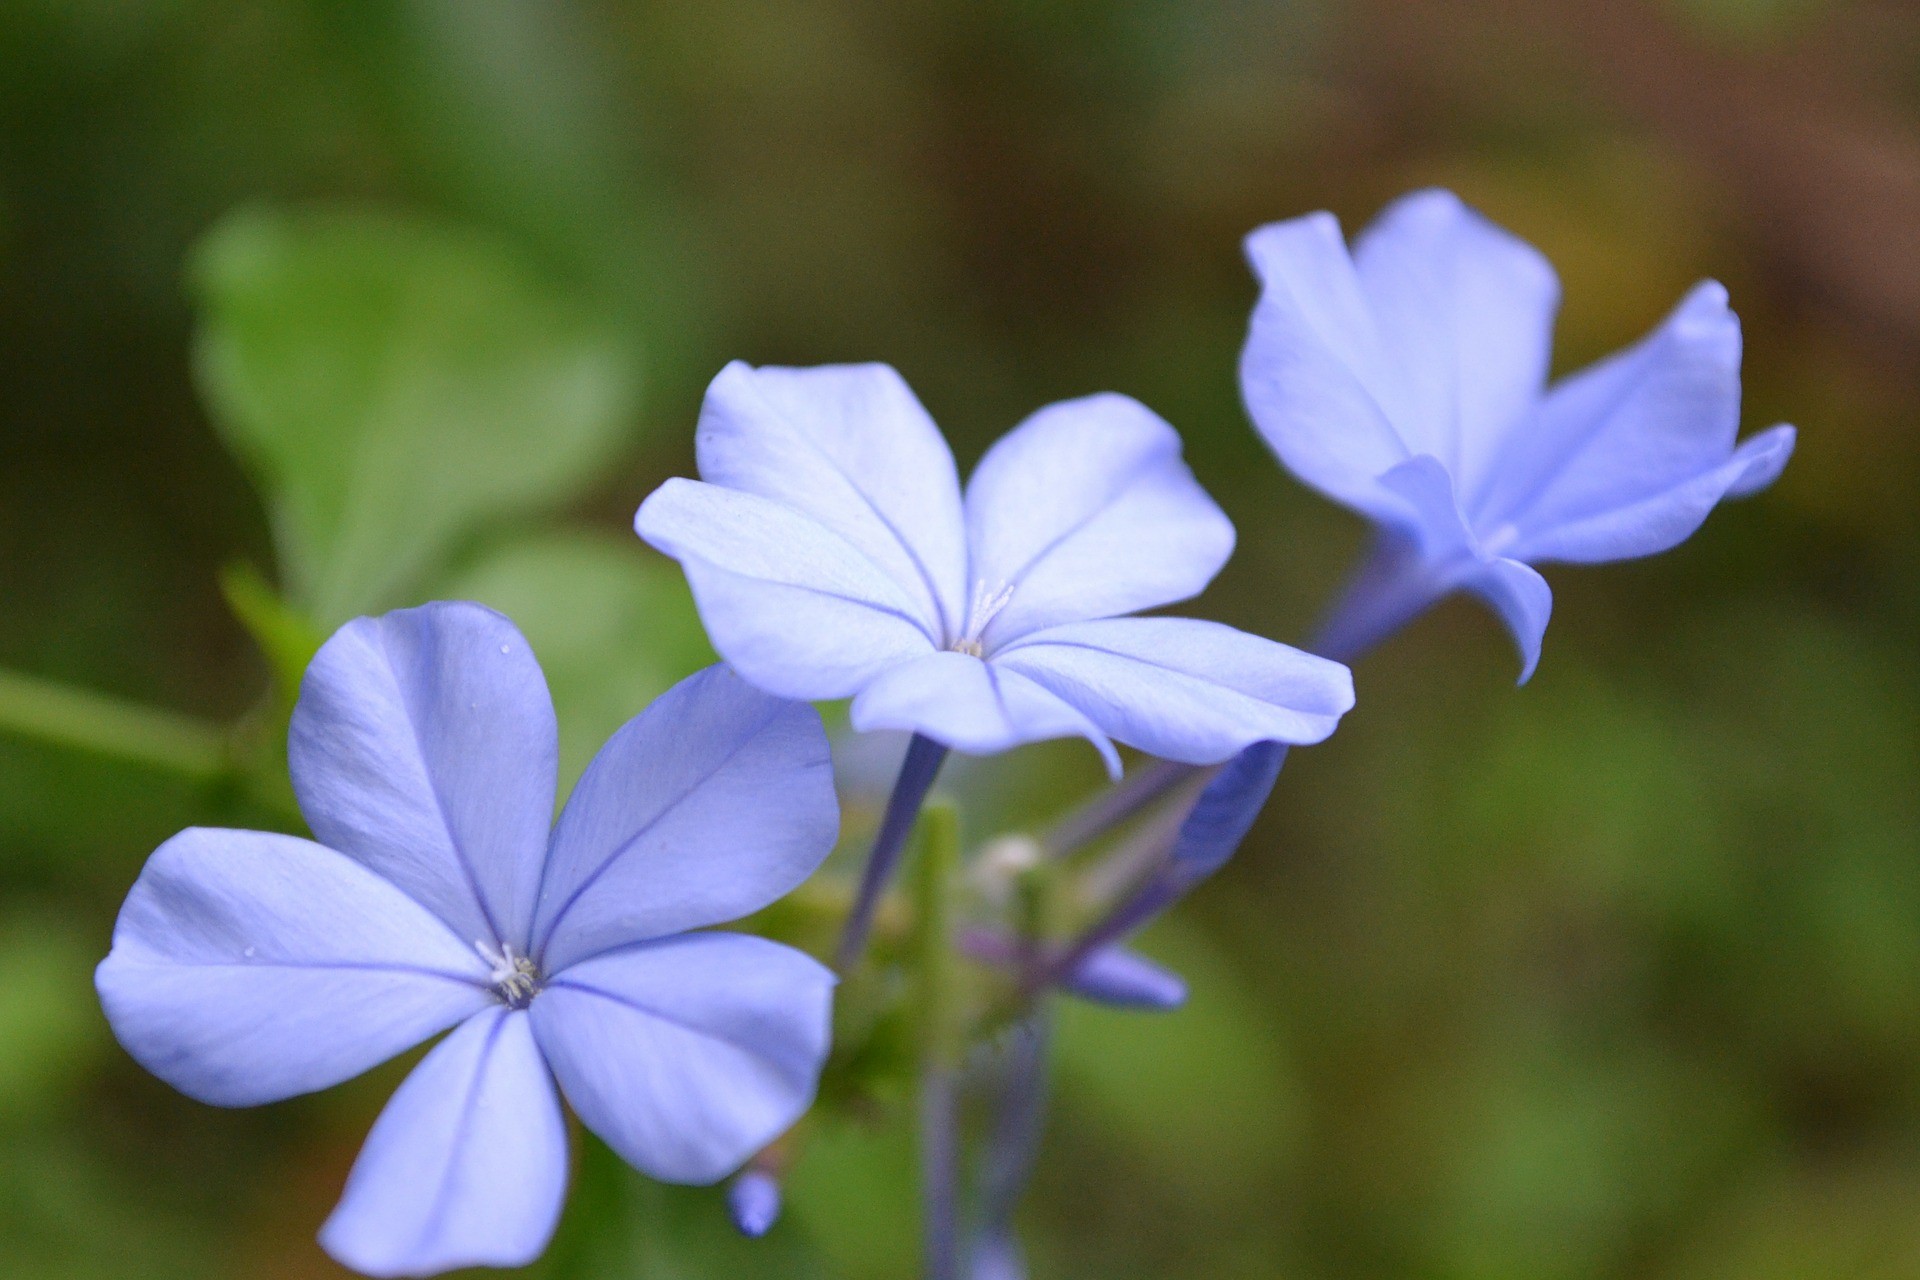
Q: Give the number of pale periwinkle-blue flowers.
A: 3